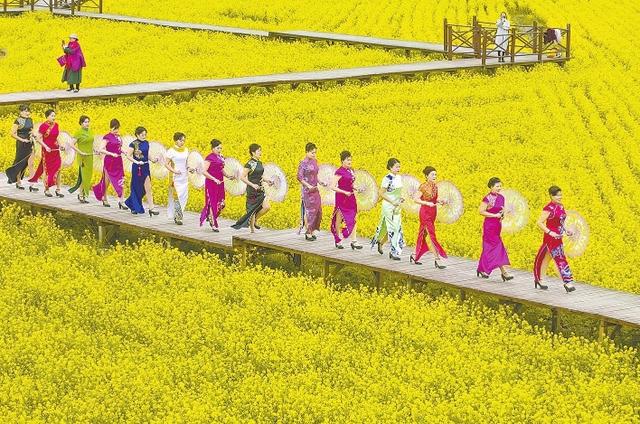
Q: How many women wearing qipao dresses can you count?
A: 14